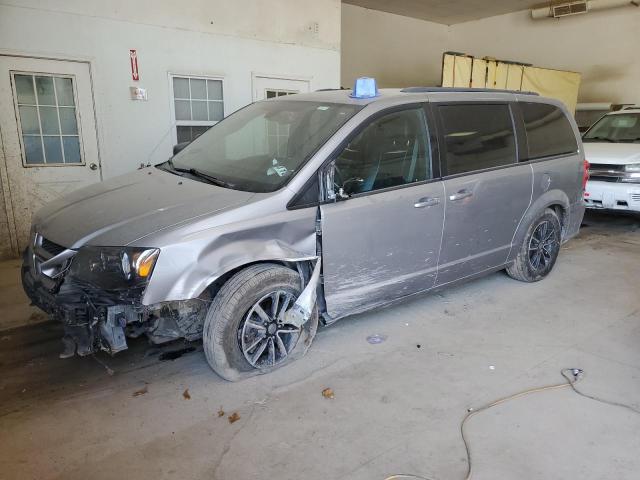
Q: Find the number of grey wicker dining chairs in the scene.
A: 0